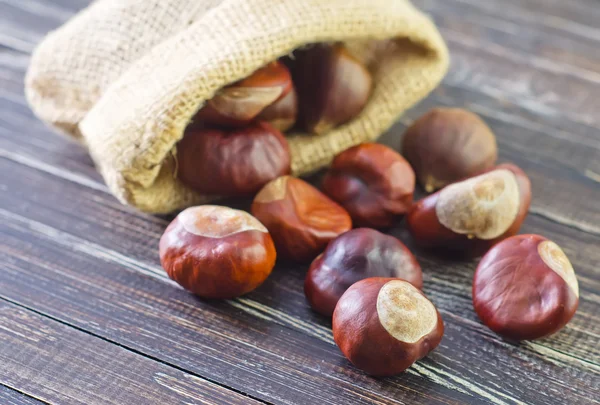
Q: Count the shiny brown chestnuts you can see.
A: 12